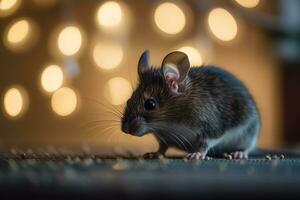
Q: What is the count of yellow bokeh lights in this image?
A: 13